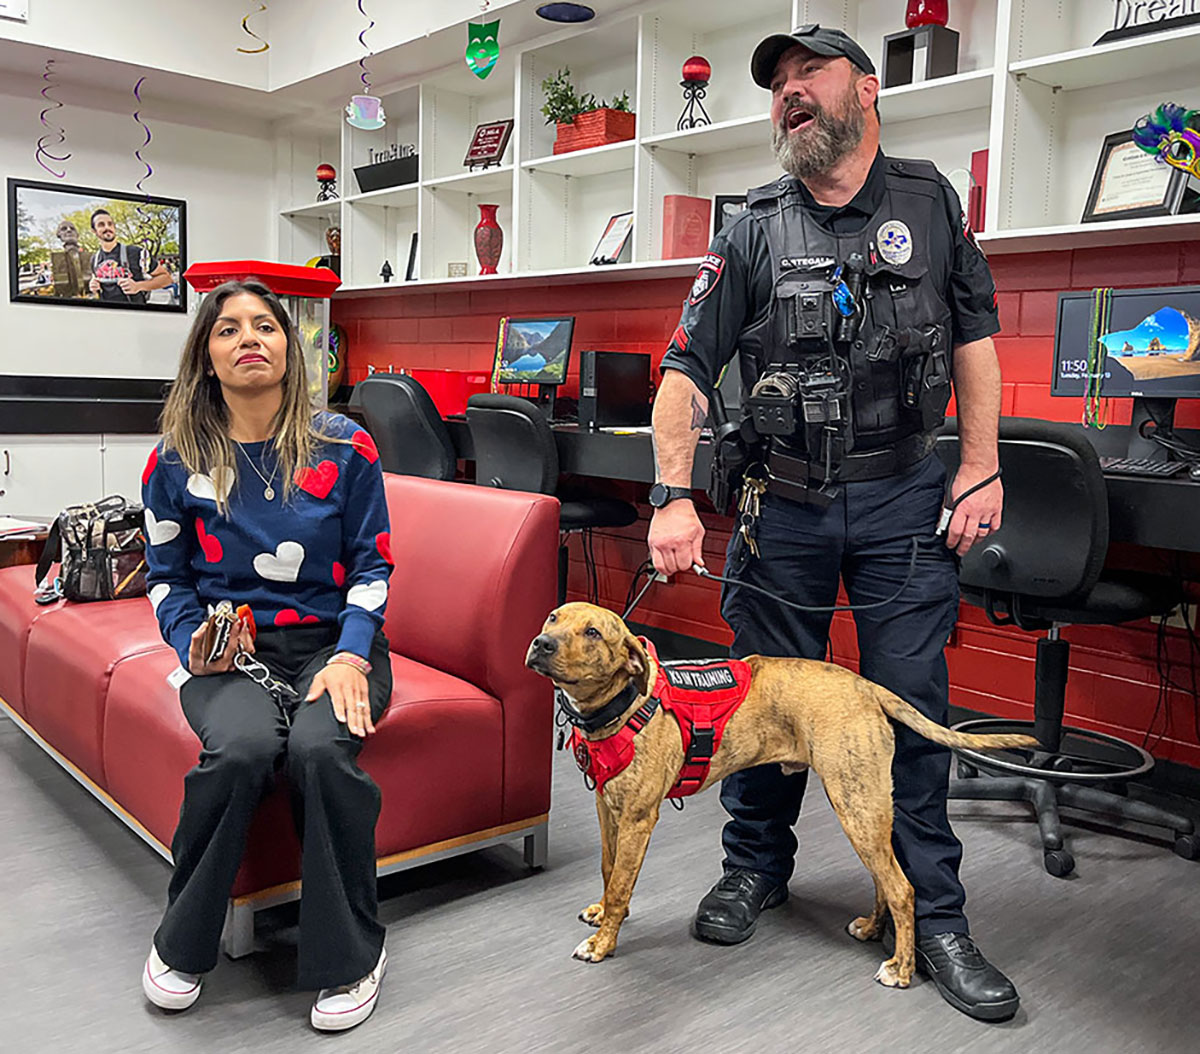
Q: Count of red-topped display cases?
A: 1